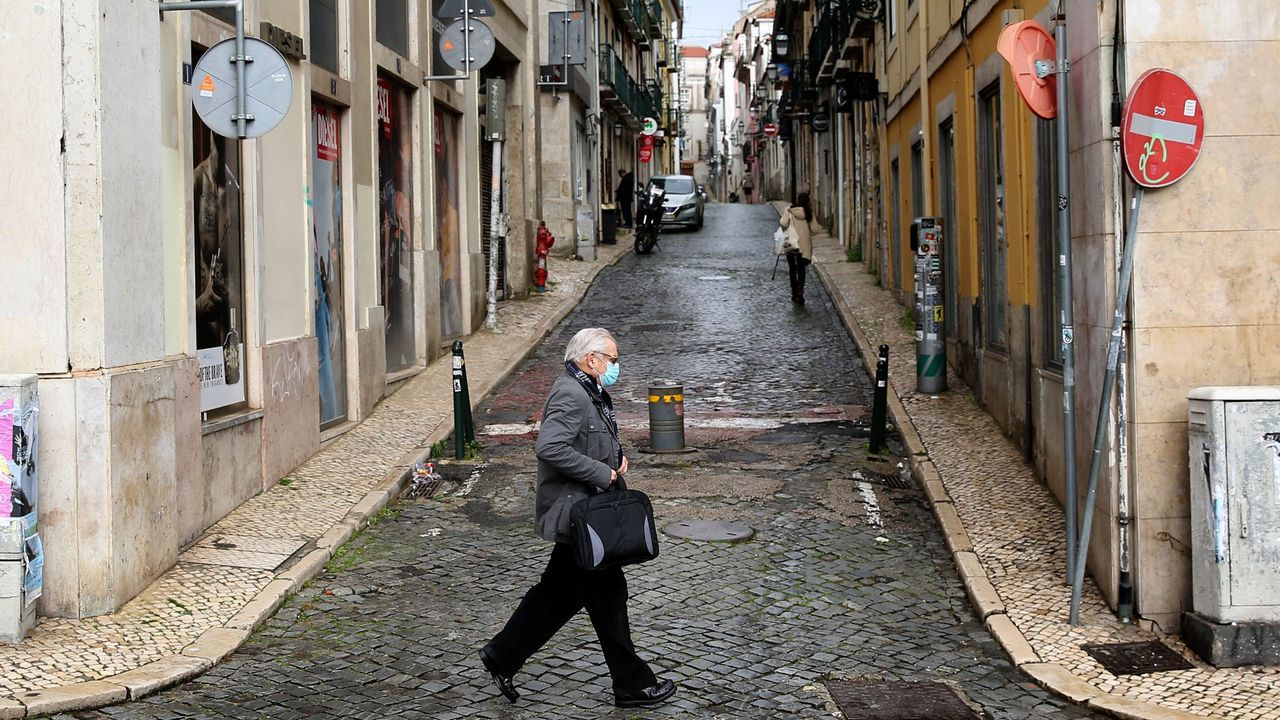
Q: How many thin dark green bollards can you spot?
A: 4